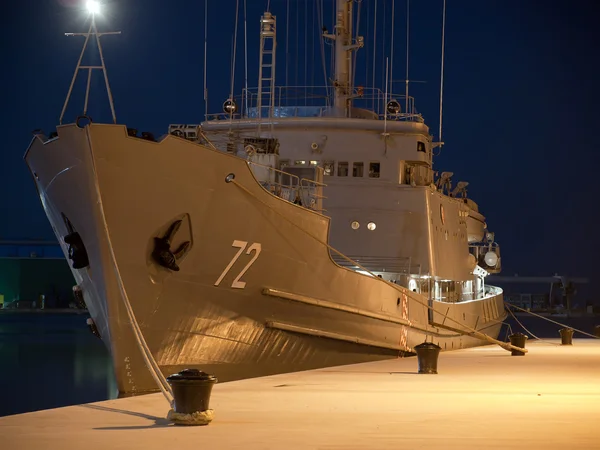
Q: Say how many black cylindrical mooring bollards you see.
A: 4